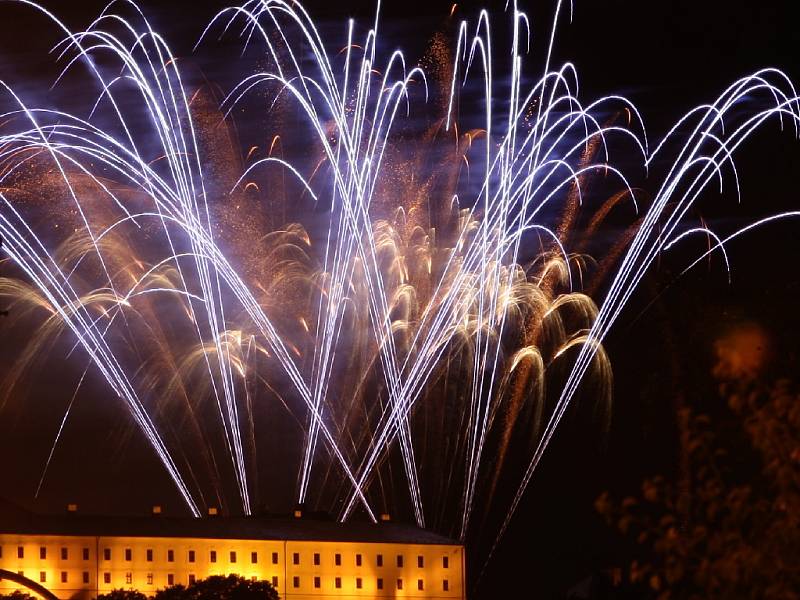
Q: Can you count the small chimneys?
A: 5